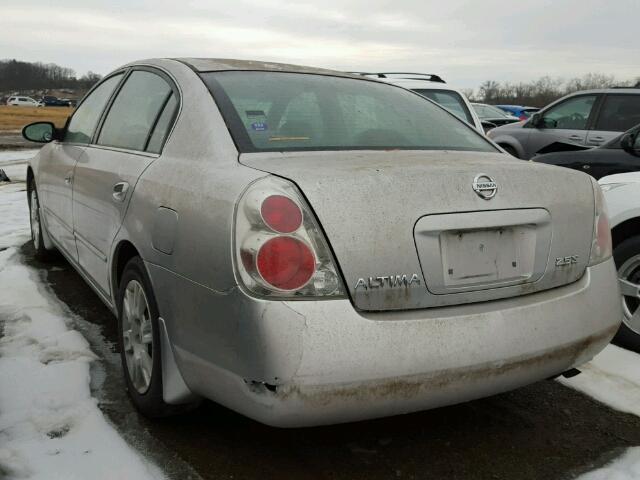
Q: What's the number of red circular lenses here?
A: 2